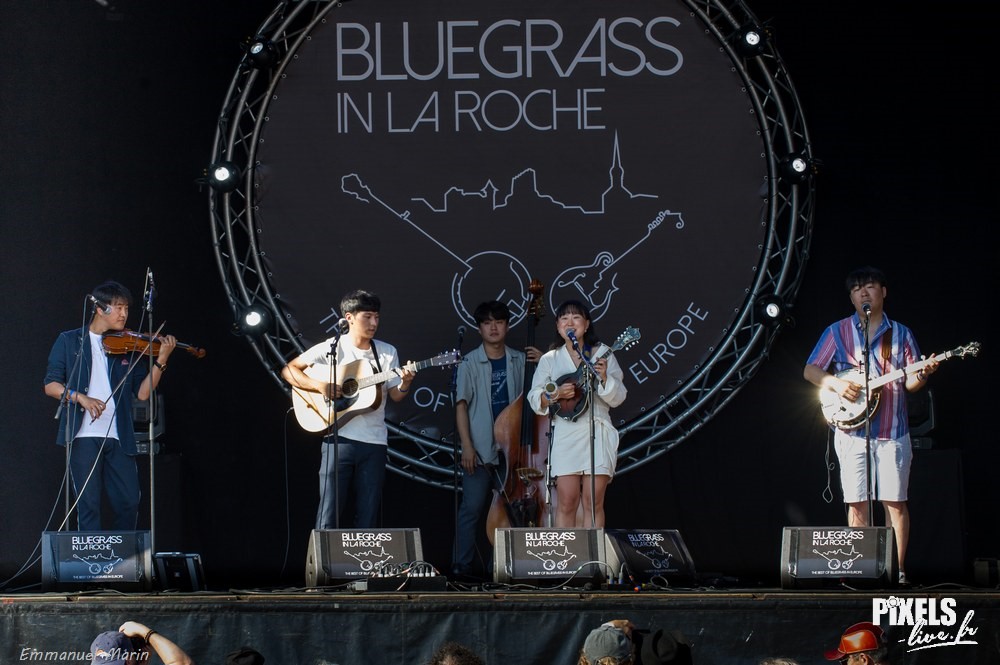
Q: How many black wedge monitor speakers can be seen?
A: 5